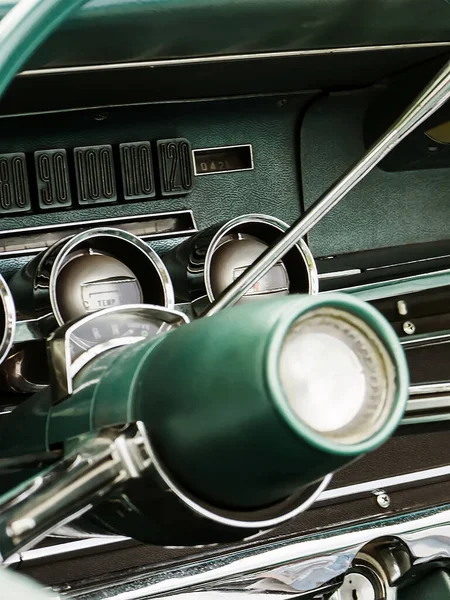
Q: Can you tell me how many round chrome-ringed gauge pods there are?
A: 3